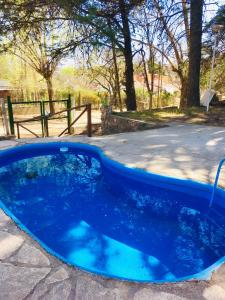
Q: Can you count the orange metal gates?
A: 0